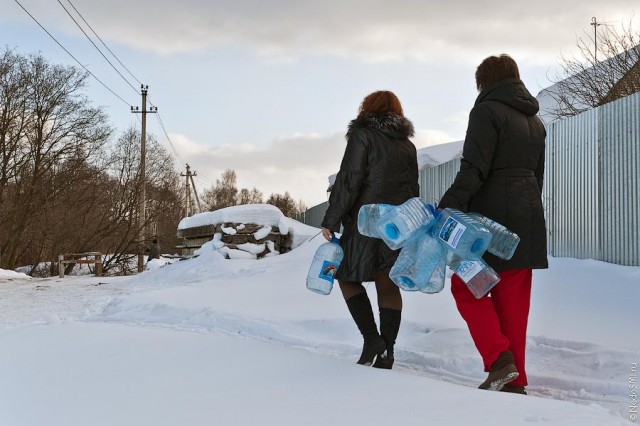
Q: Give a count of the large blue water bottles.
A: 8